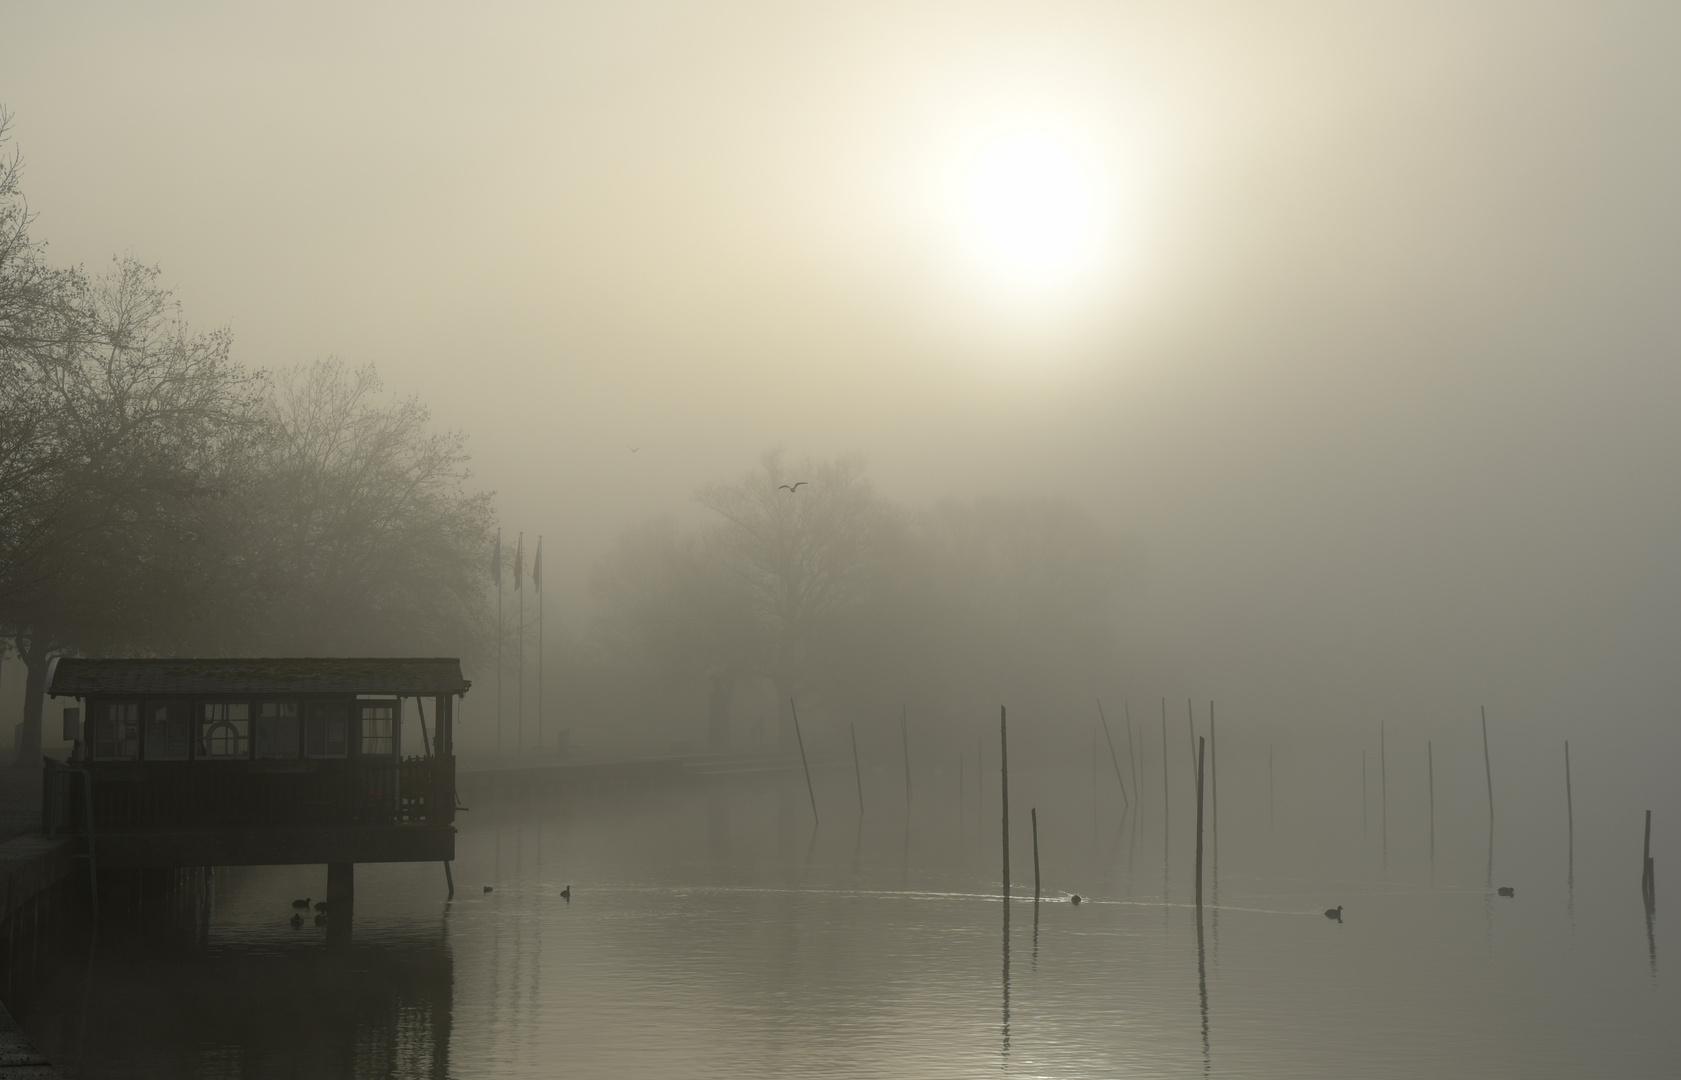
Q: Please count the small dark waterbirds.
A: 9